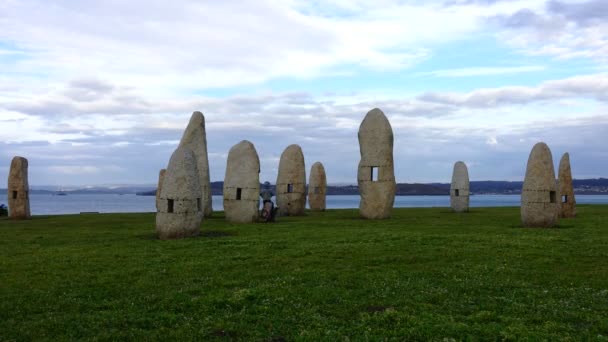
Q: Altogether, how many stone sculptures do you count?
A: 11